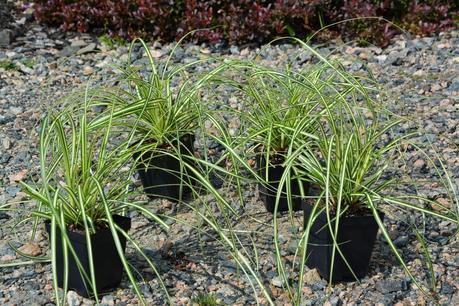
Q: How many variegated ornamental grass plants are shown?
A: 4